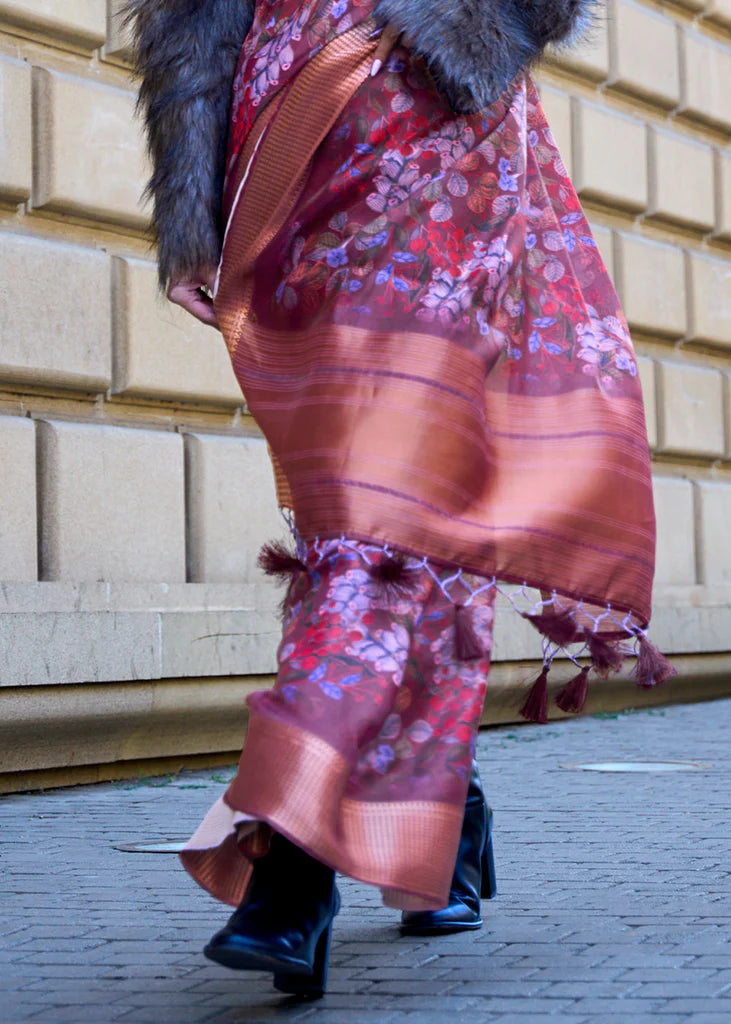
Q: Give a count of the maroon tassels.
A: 8